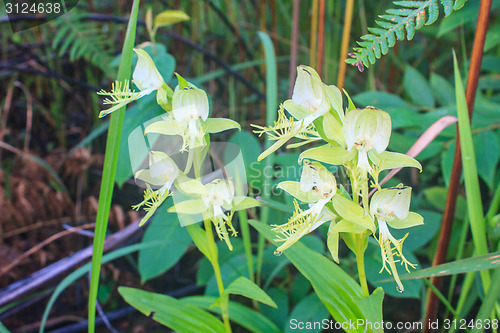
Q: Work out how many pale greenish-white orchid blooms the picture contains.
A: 8